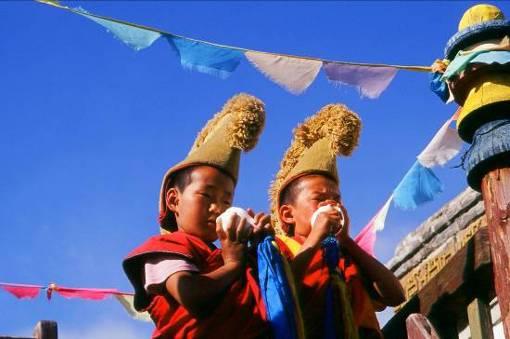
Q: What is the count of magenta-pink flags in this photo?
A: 3